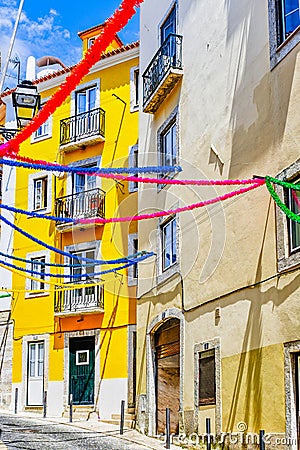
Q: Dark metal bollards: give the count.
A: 7